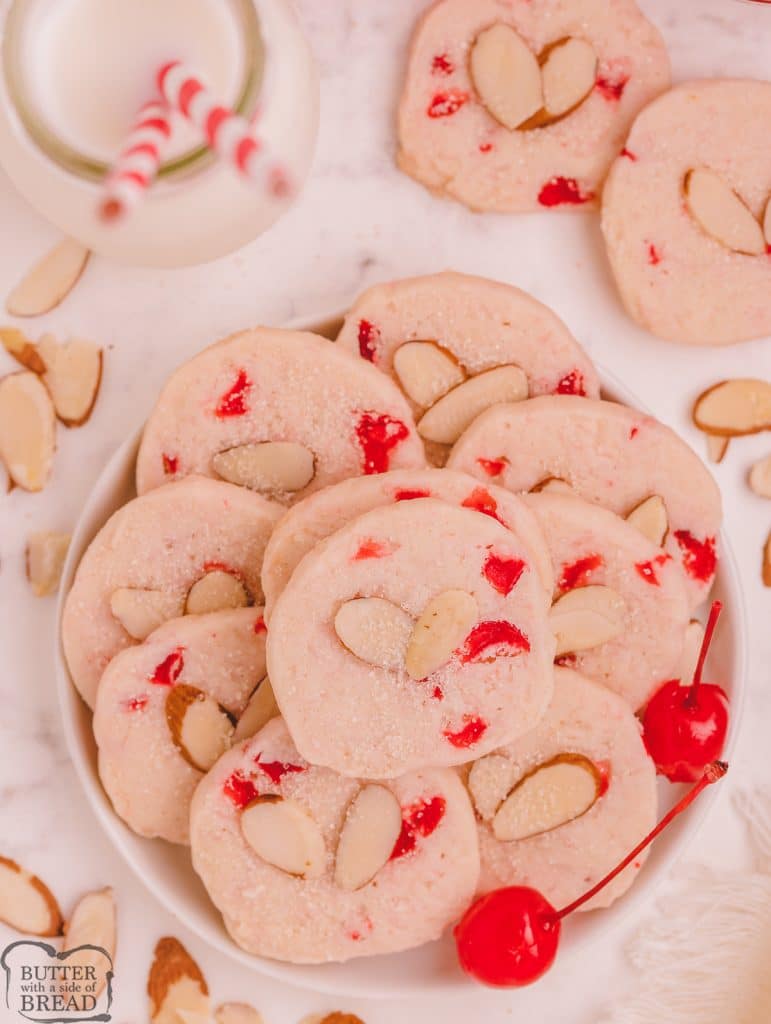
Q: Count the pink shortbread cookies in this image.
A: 12